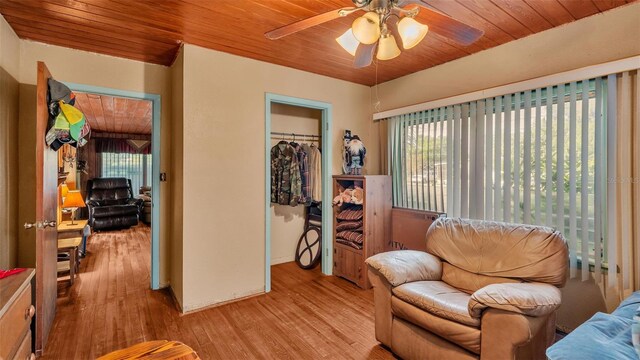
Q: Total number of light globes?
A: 4